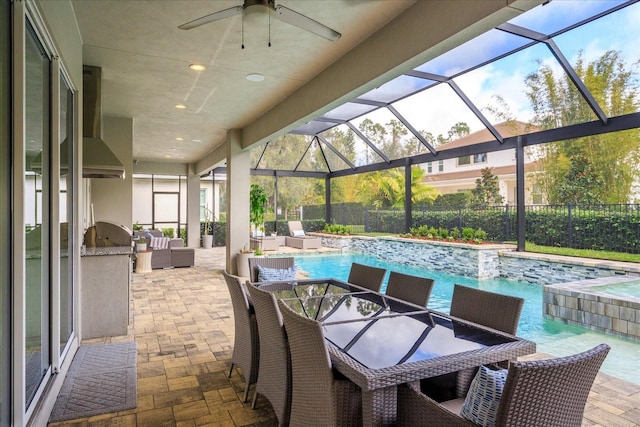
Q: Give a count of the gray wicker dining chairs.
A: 8